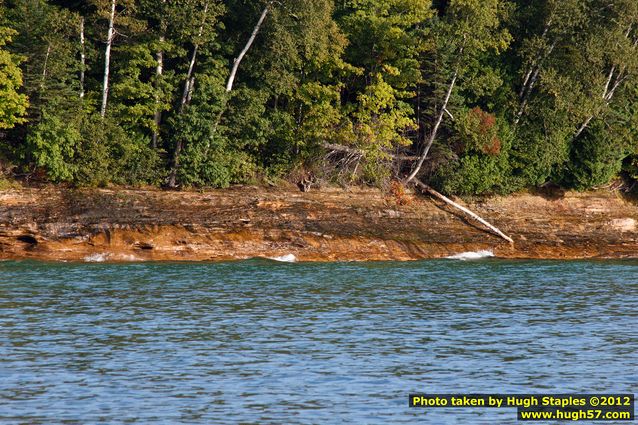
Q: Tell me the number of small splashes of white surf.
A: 3